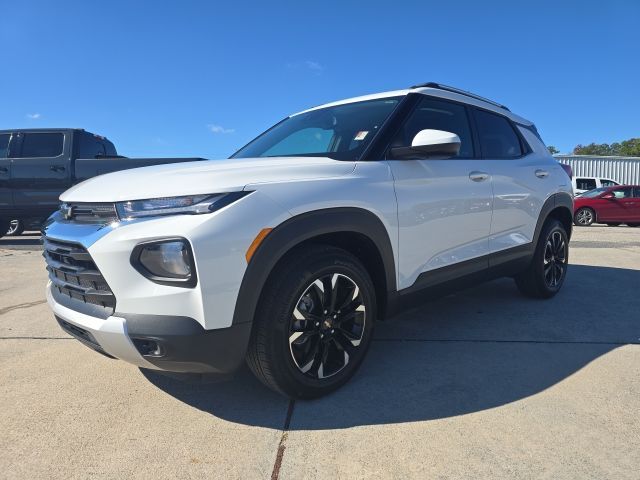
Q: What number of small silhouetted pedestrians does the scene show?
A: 0